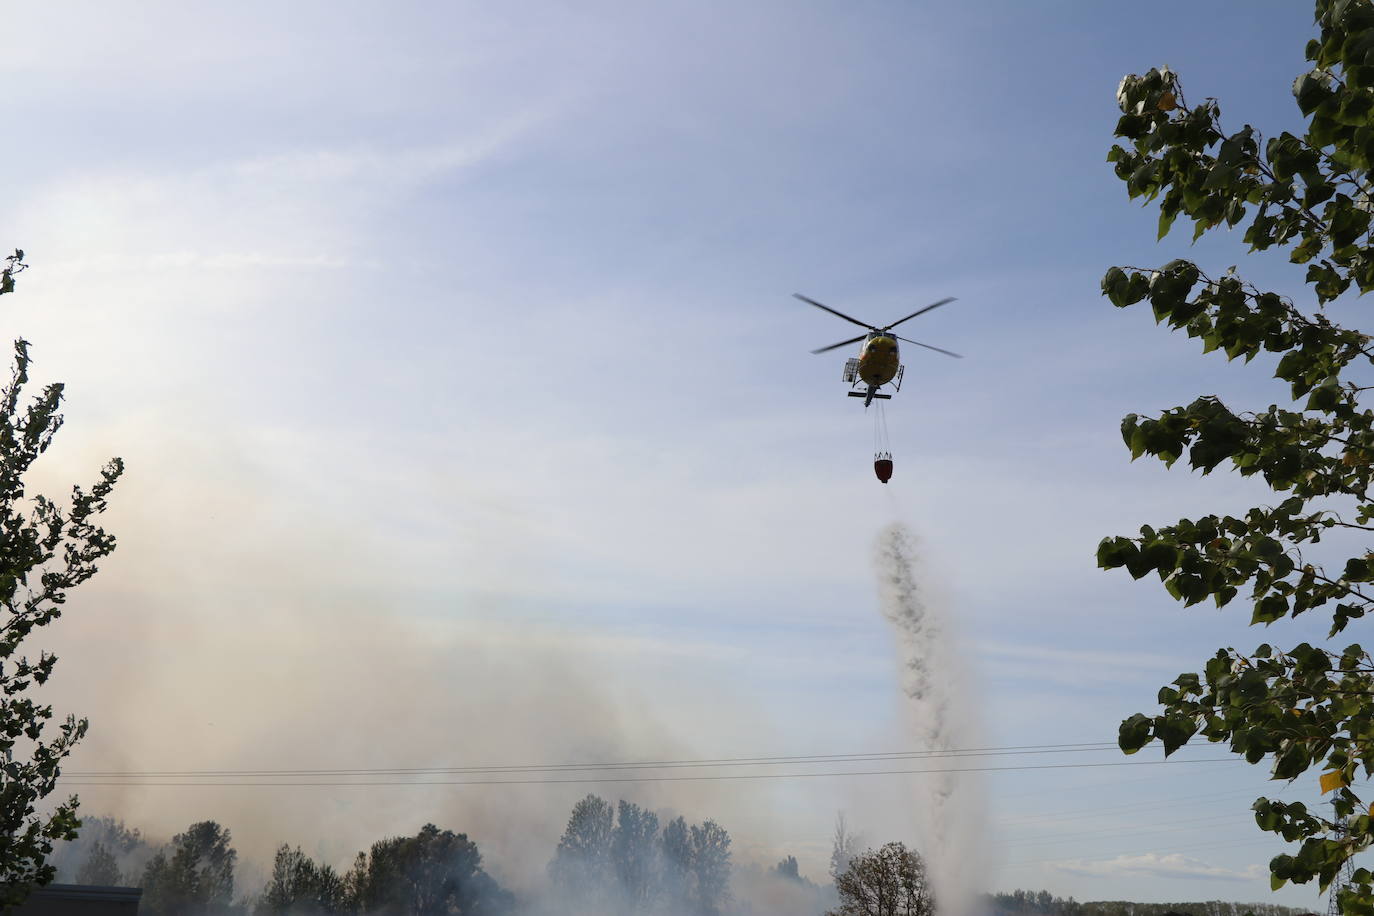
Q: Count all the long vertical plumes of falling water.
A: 1